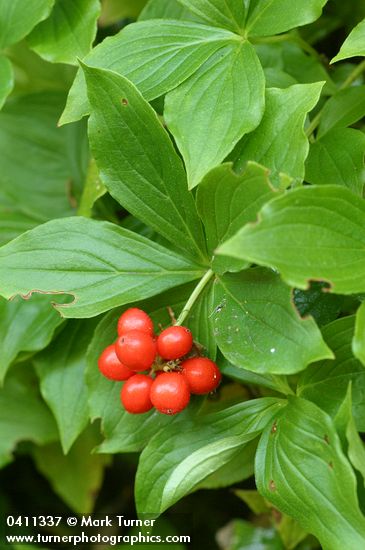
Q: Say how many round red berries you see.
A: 7